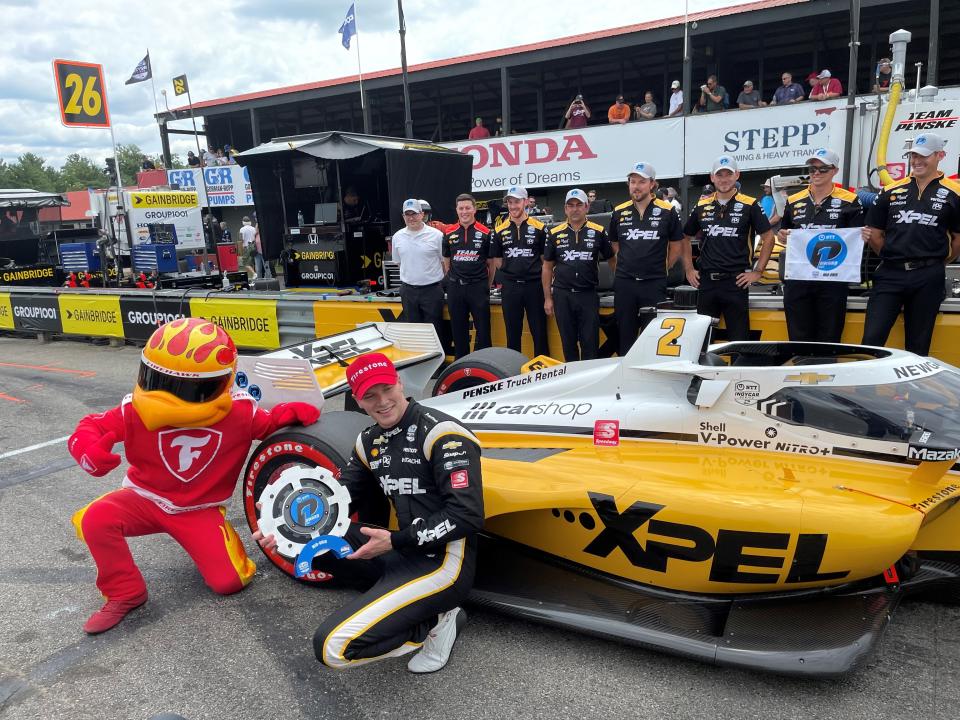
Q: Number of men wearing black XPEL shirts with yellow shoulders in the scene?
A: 6